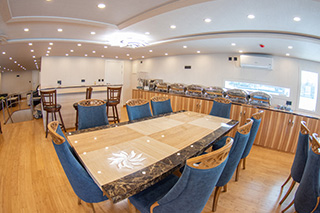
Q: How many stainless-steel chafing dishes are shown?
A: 6